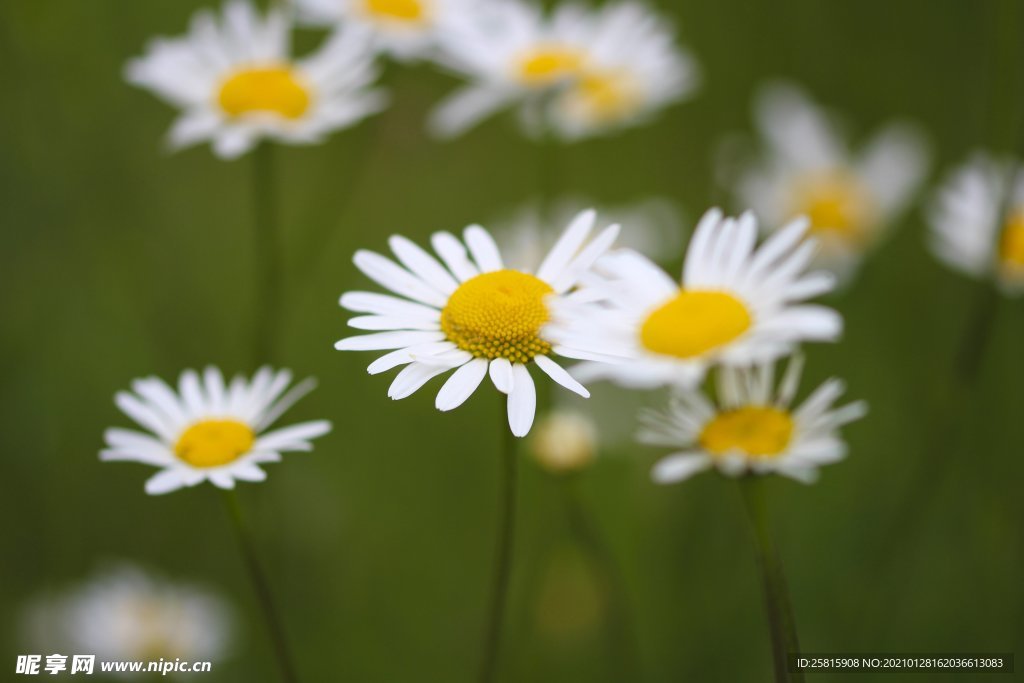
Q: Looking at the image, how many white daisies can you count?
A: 11